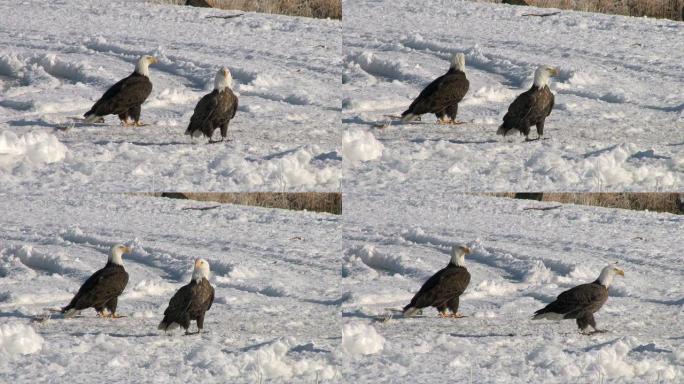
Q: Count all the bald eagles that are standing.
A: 8